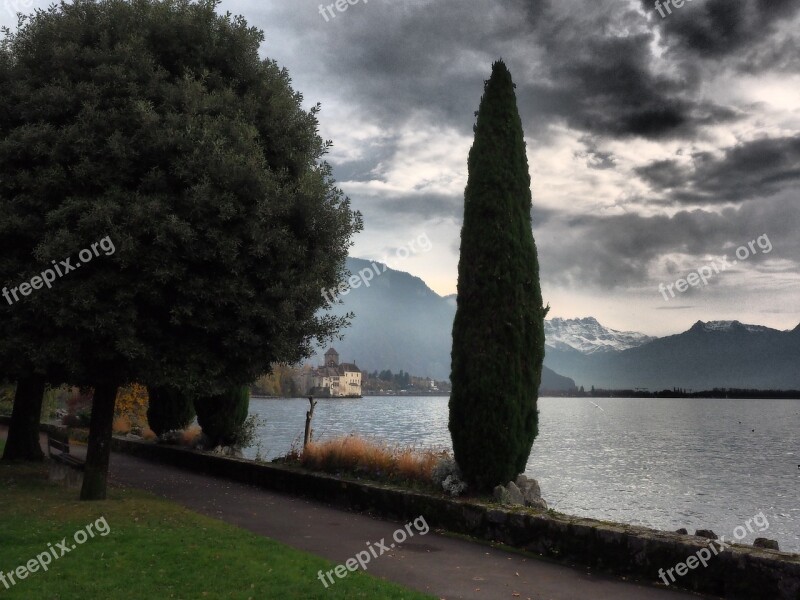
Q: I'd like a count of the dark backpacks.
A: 0